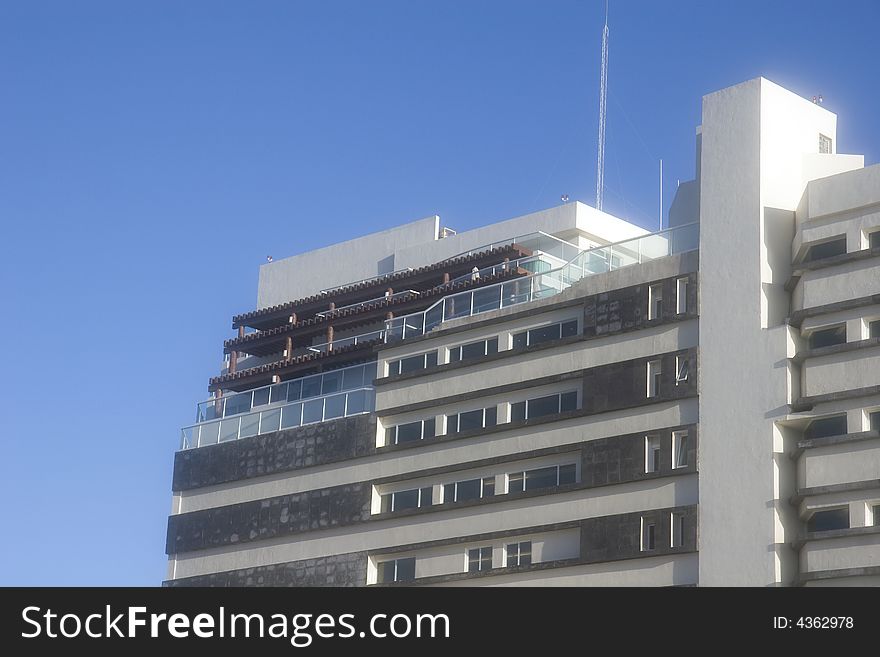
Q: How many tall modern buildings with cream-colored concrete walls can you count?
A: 1